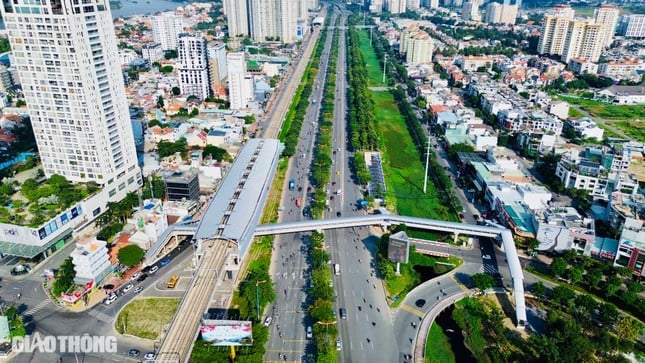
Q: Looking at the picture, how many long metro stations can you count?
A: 1